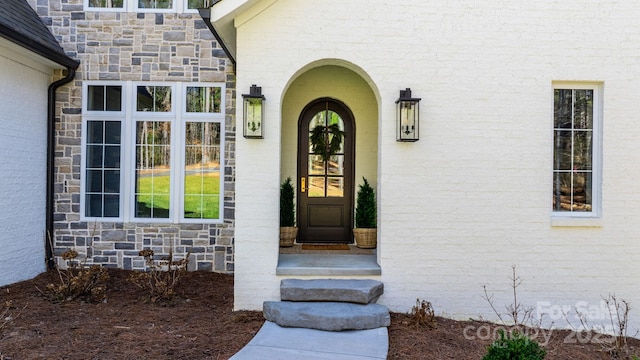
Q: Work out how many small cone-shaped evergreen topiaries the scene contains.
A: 2